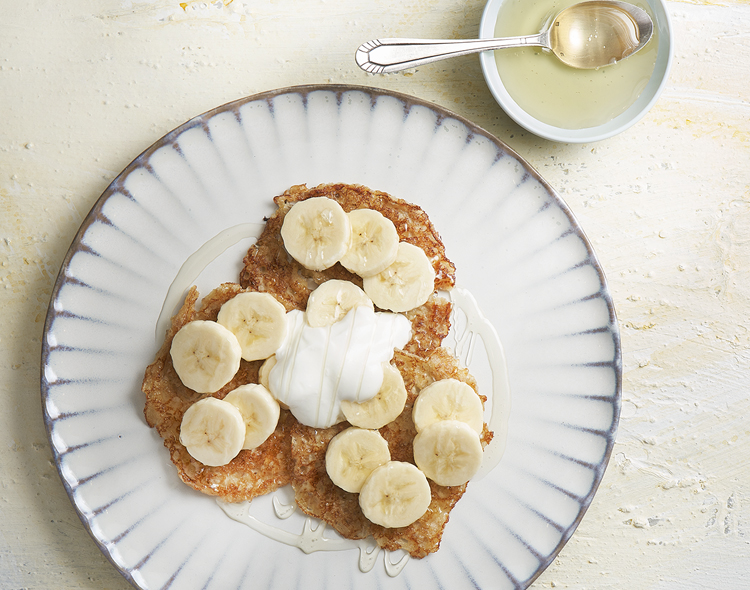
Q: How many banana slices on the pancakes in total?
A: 14